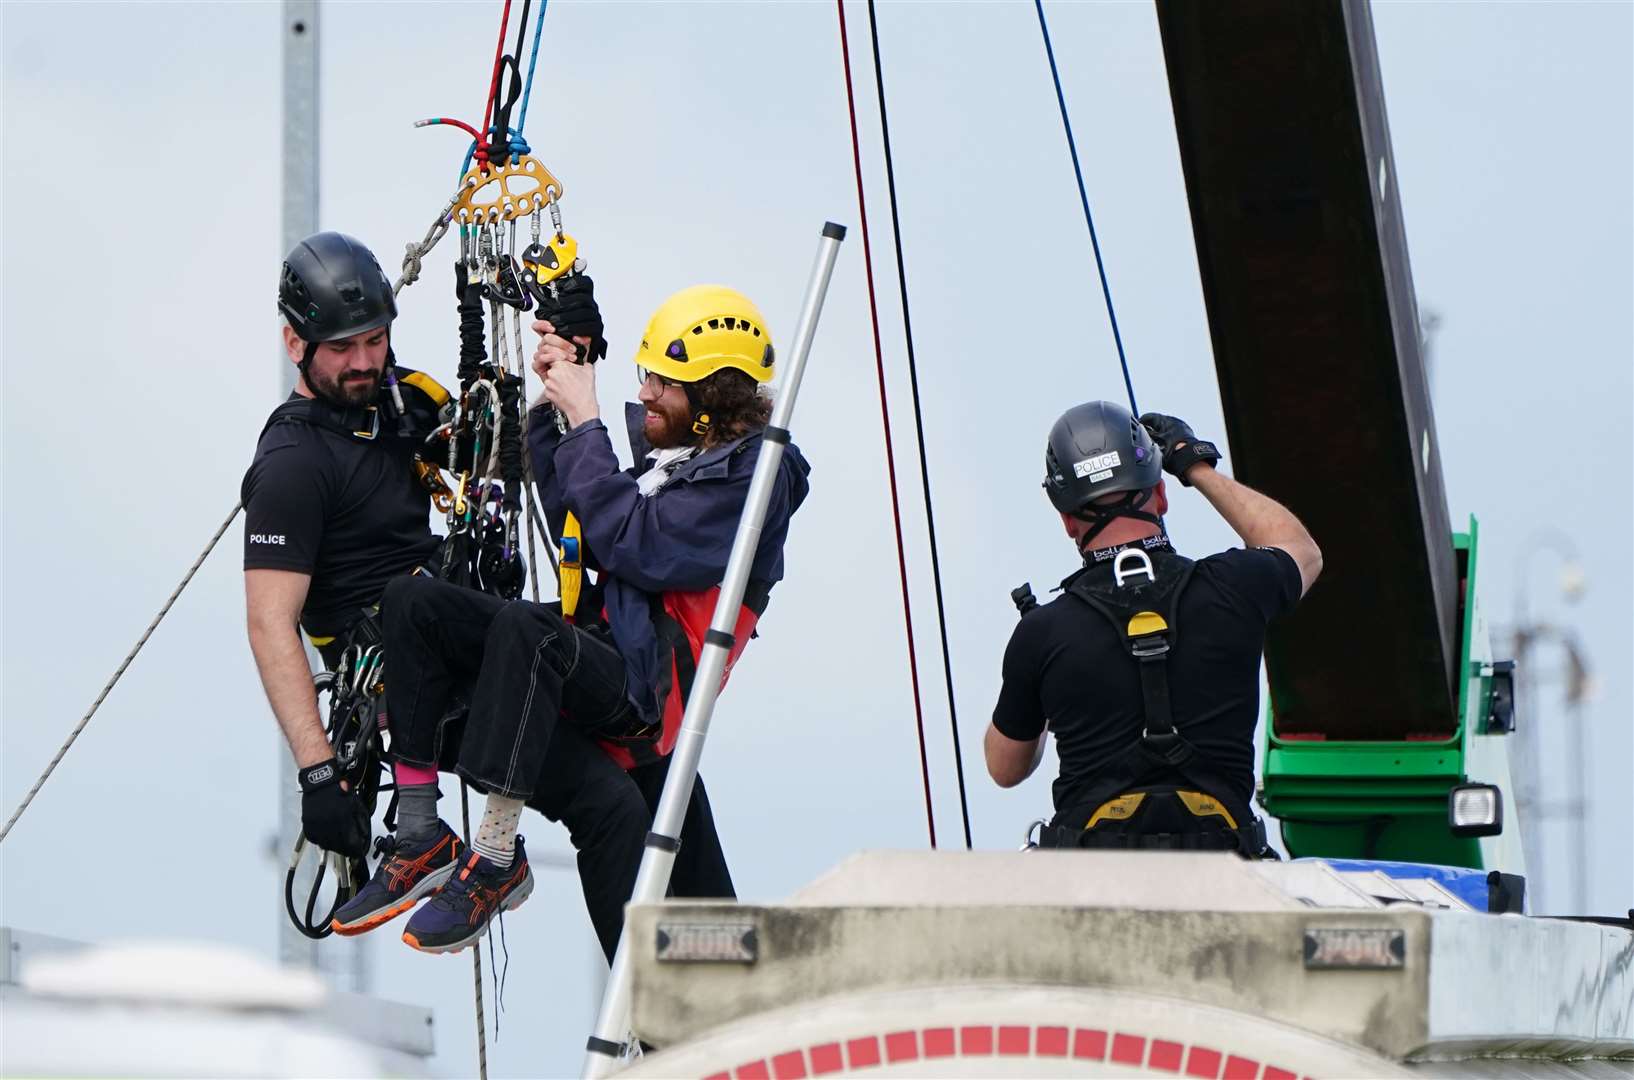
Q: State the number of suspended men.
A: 2